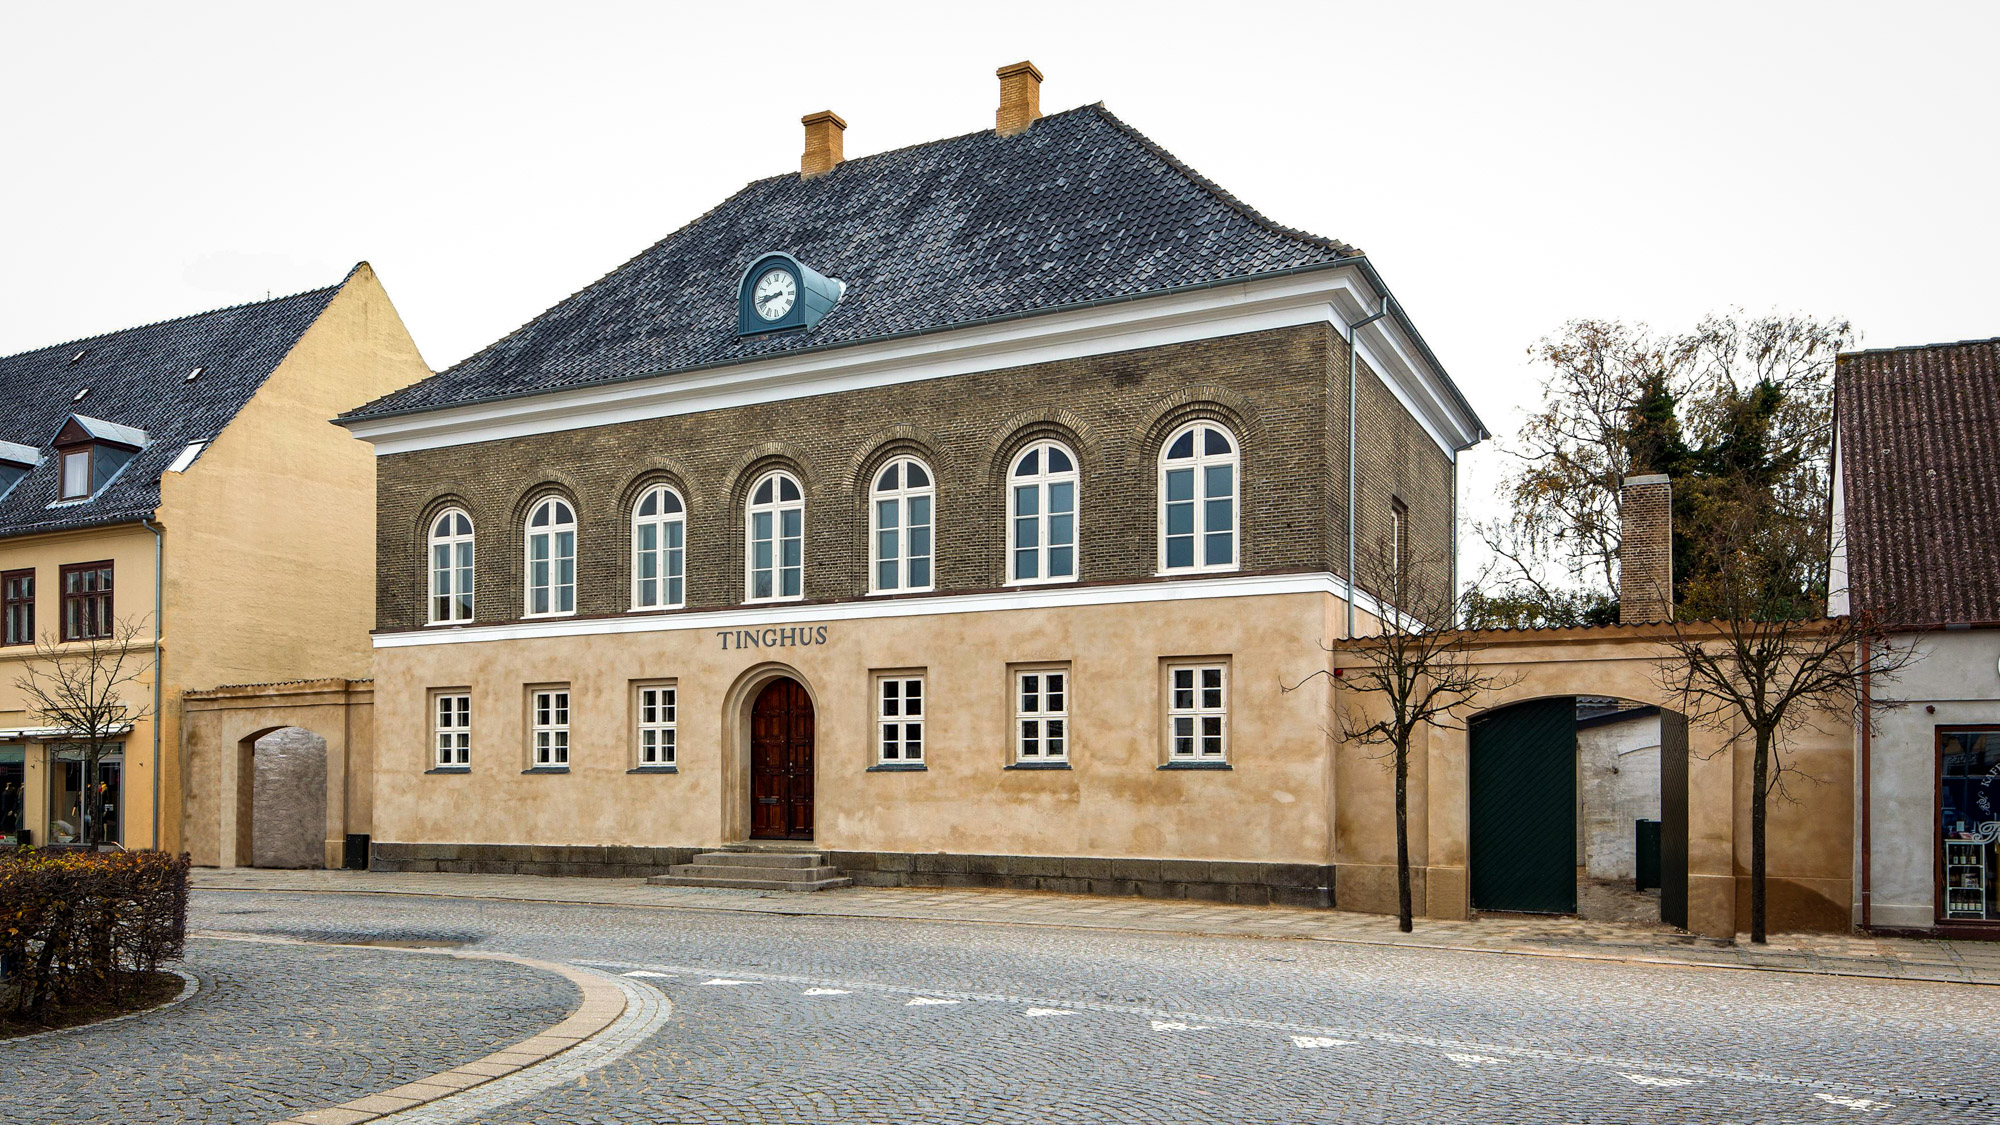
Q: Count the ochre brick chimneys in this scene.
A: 2